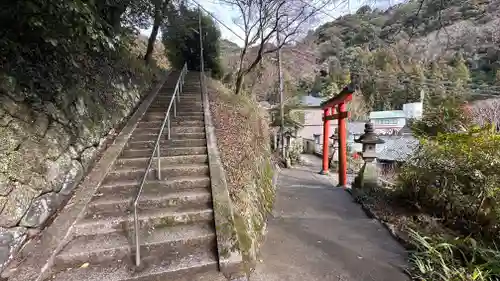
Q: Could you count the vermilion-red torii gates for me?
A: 1